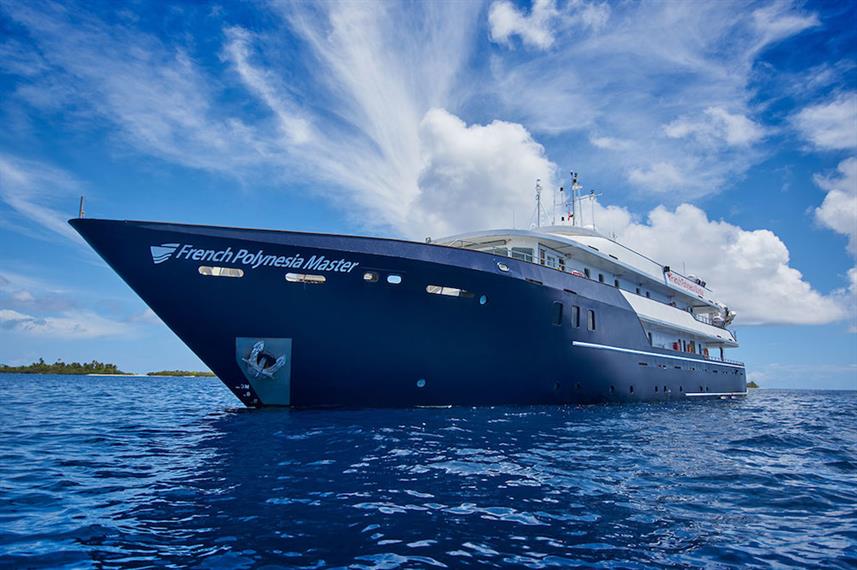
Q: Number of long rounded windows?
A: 3